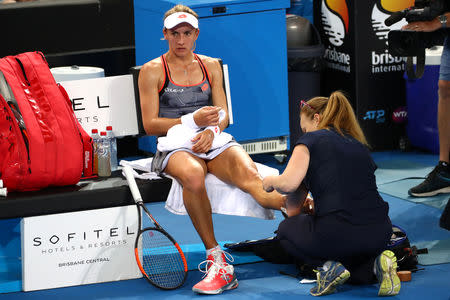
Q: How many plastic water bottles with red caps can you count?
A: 3